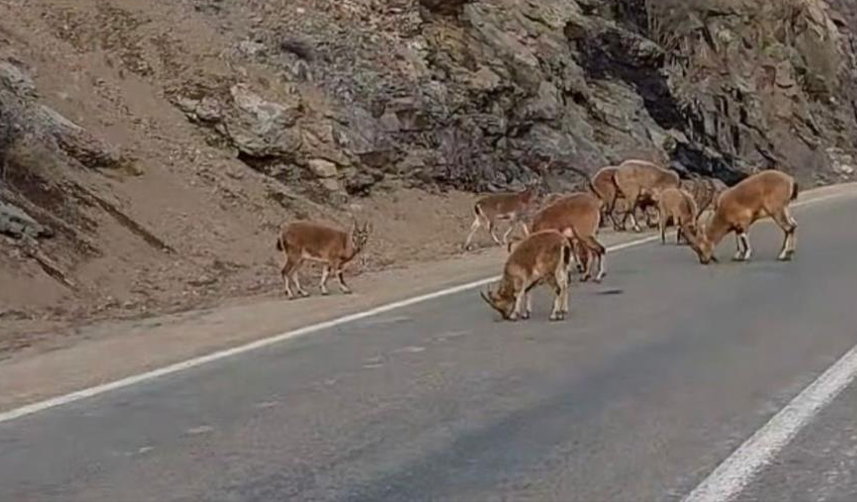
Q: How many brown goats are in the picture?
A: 8